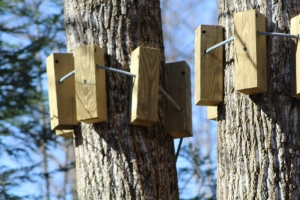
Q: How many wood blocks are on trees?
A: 9